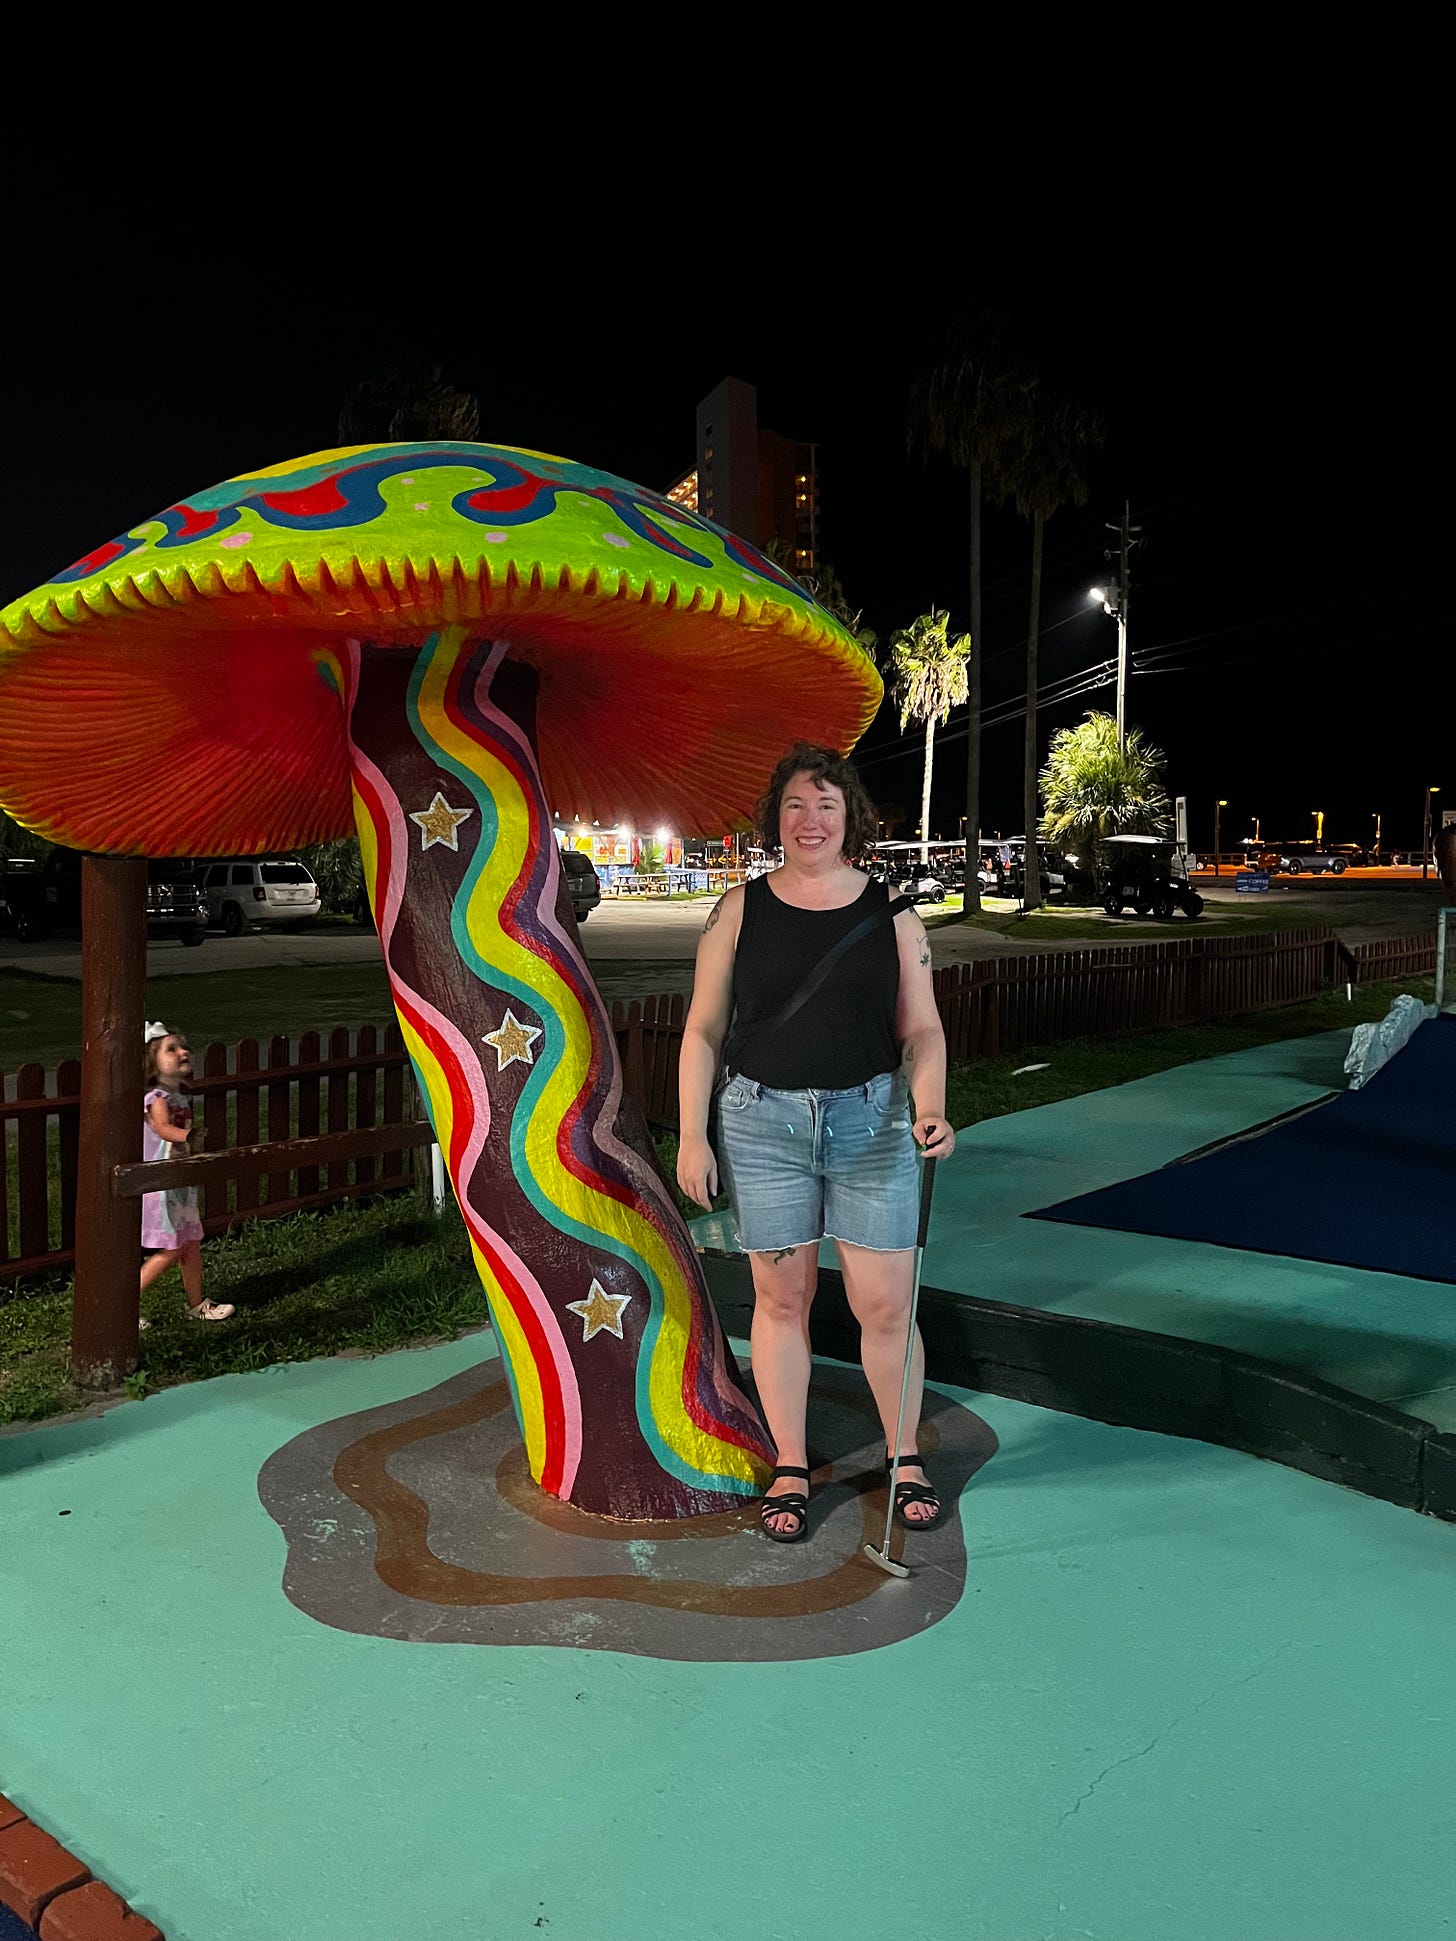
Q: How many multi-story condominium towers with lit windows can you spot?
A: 1